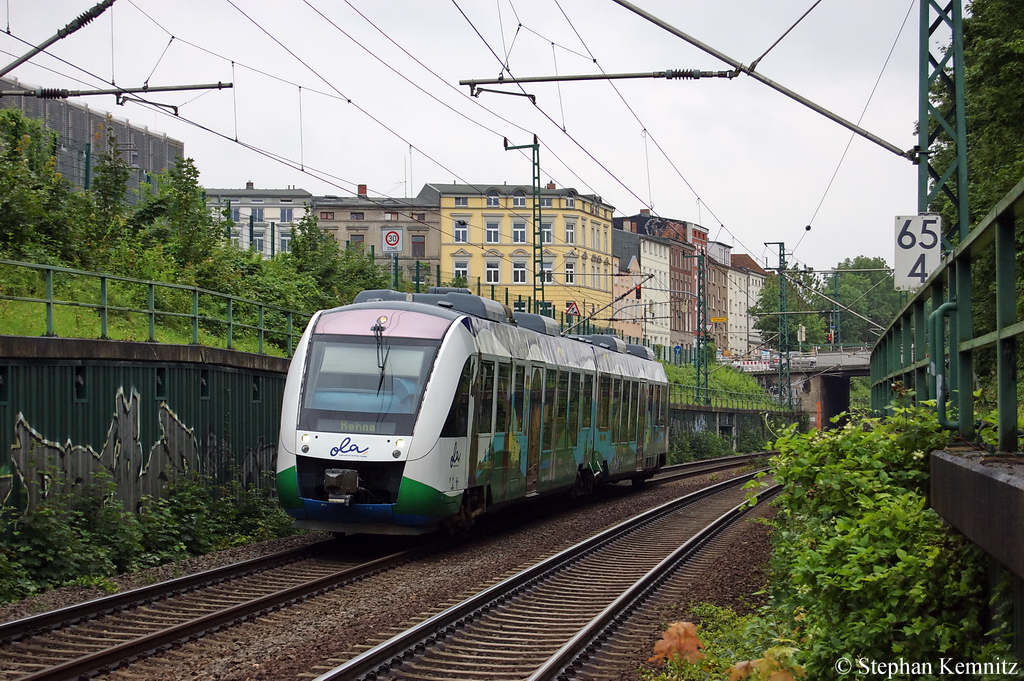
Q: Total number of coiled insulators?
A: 3